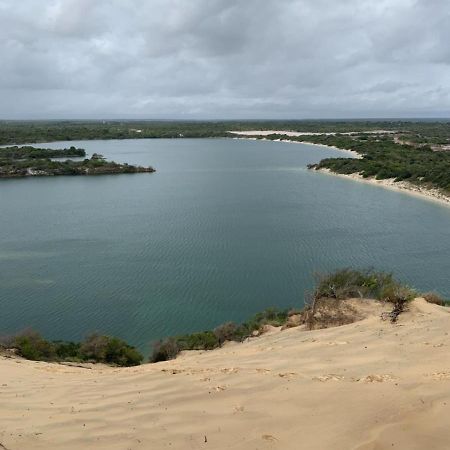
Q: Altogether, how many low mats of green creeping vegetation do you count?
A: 0